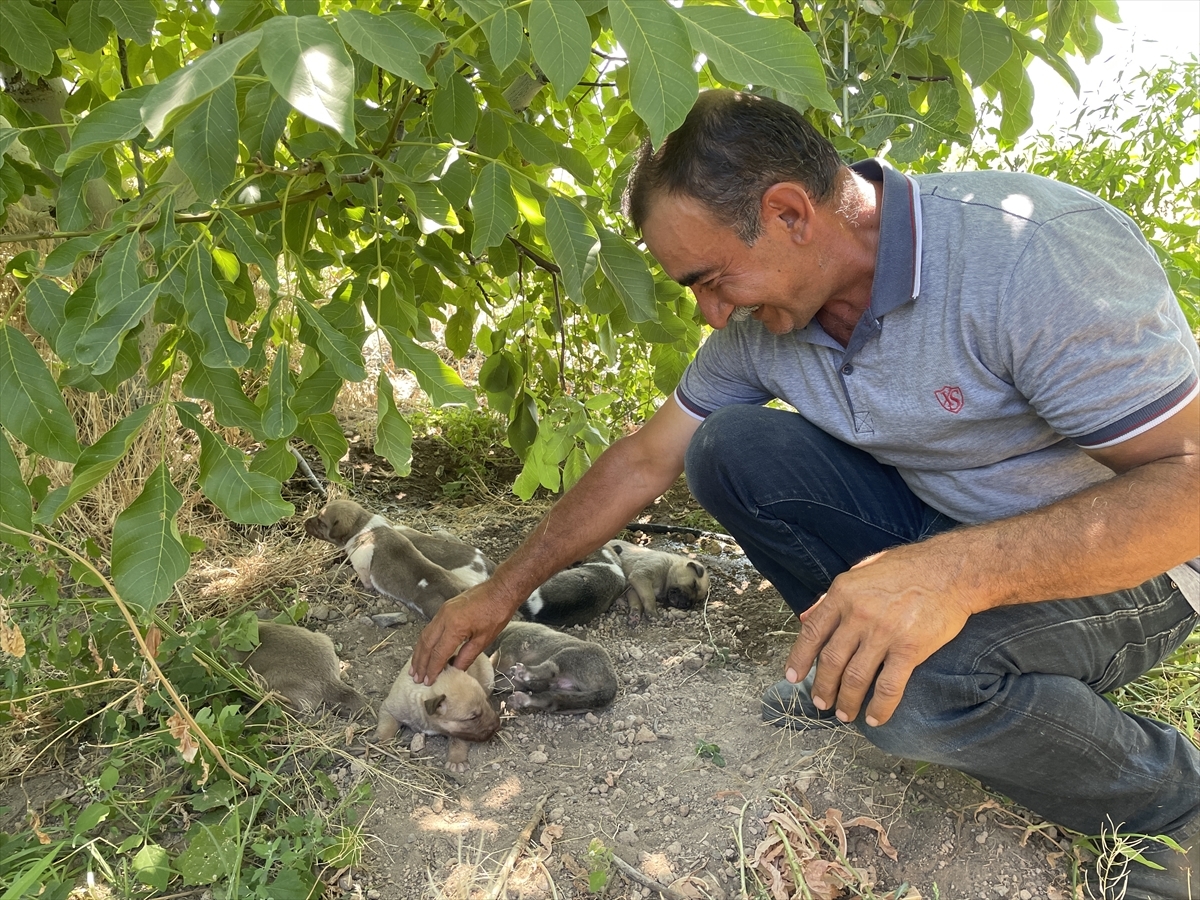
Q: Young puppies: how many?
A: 7